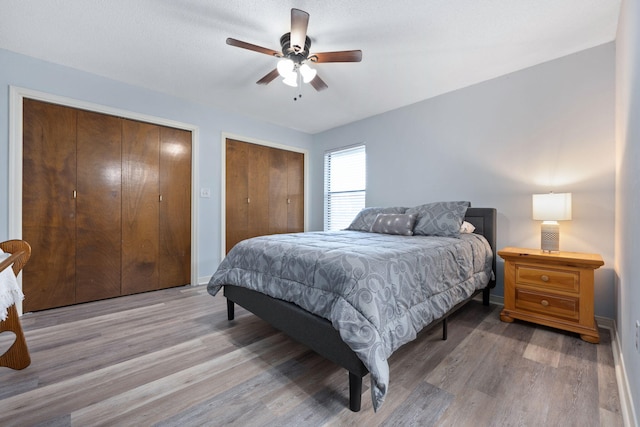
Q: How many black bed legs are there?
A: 4